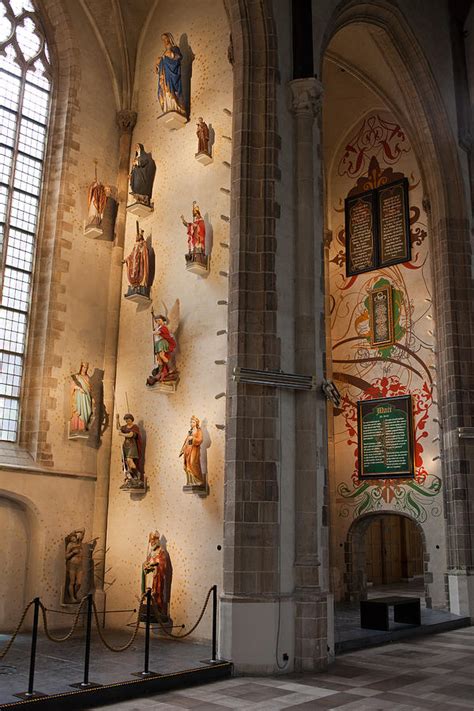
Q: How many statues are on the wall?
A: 12